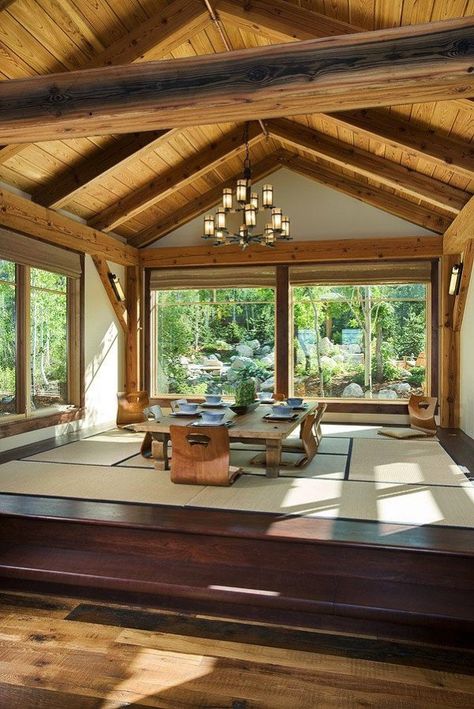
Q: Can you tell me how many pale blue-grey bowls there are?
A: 6